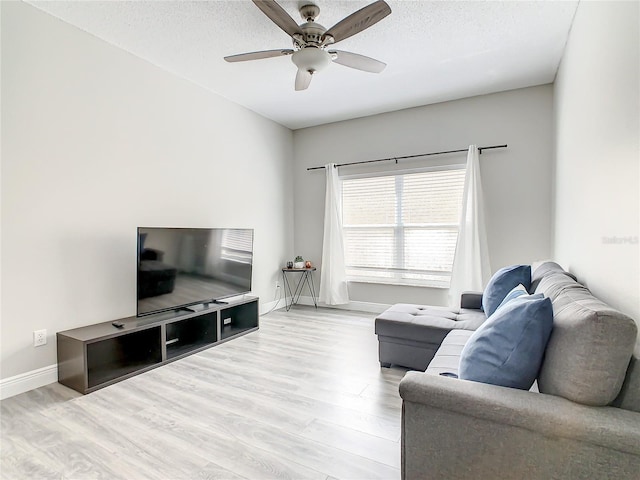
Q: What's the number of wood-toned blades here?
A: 5